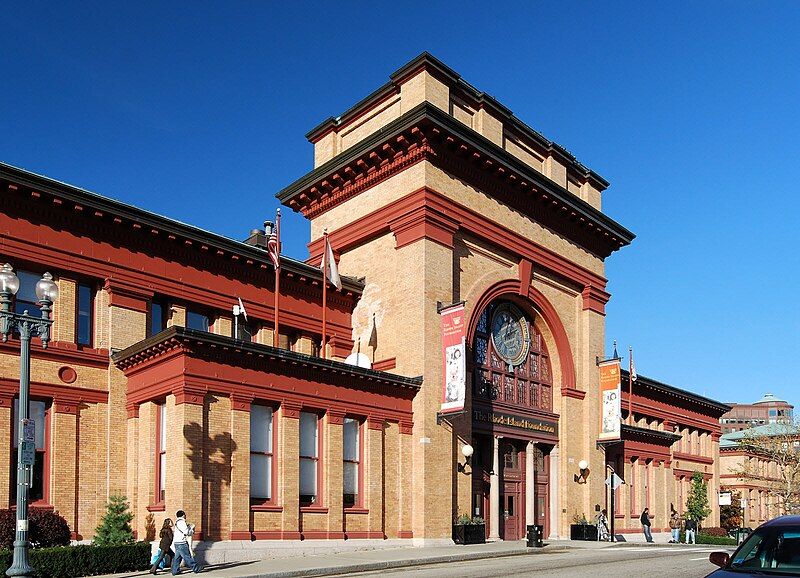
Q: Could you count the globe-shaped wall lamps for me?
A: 2